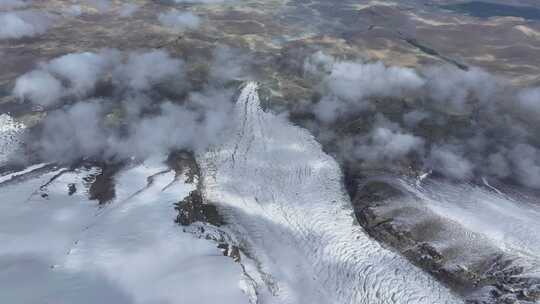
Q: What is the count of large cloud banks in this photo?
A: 2